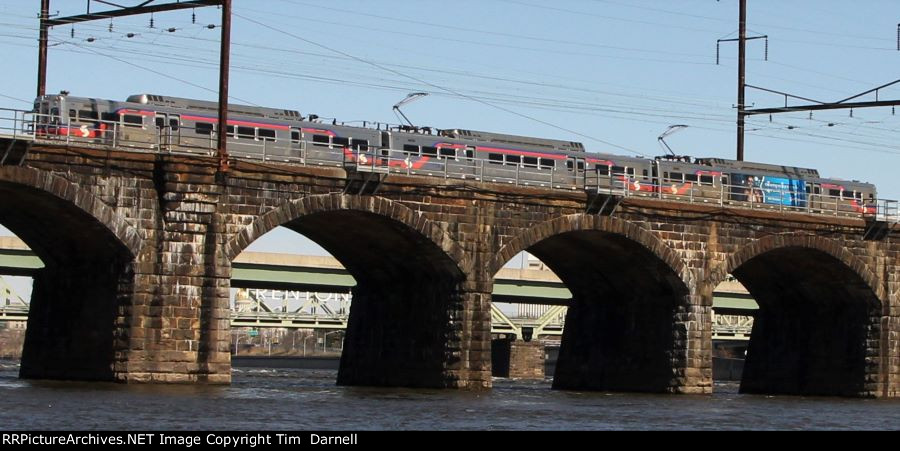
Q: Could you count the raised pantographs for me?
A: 2